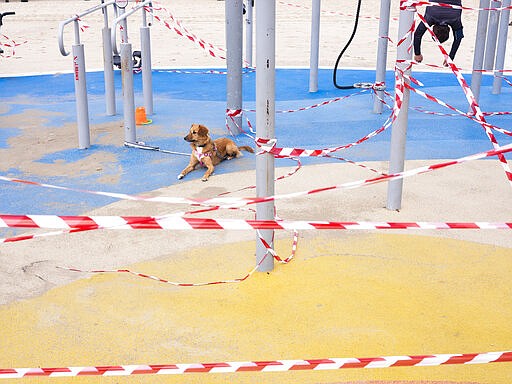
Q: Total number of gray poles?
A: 13